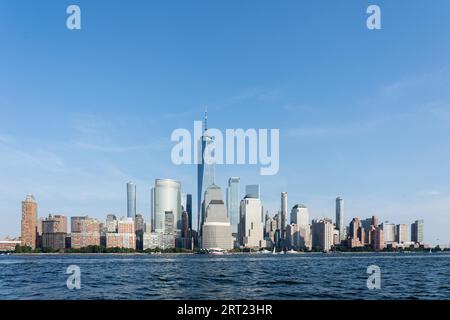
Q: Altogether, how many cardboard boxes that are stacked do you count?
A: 0